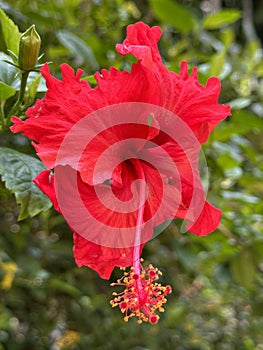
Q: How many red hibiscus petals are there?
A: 5